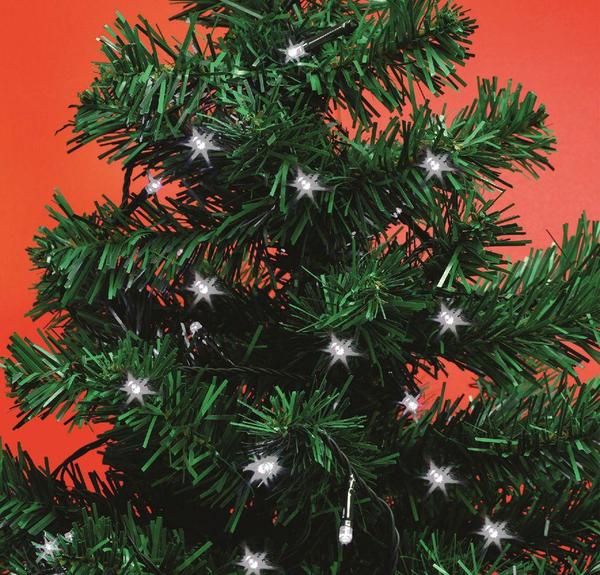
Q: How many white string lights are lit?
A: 15